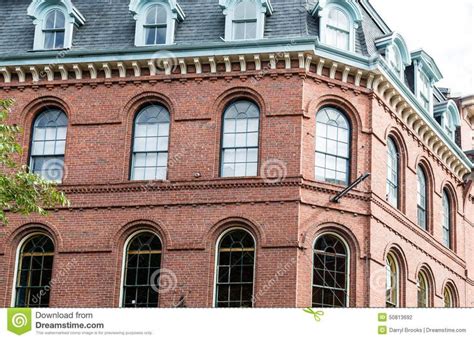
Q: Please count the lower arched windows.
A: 7